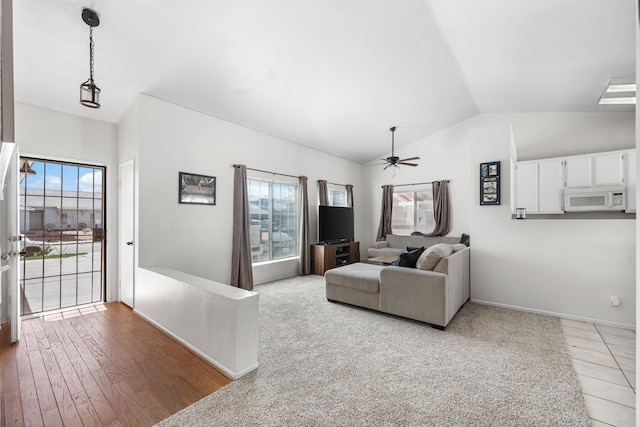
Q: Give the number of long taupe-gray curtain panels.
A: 6